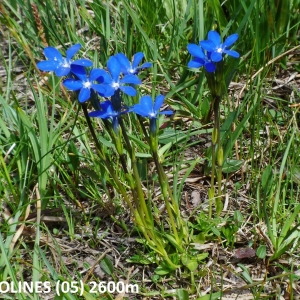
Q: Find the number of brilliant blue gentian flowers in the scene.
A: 8